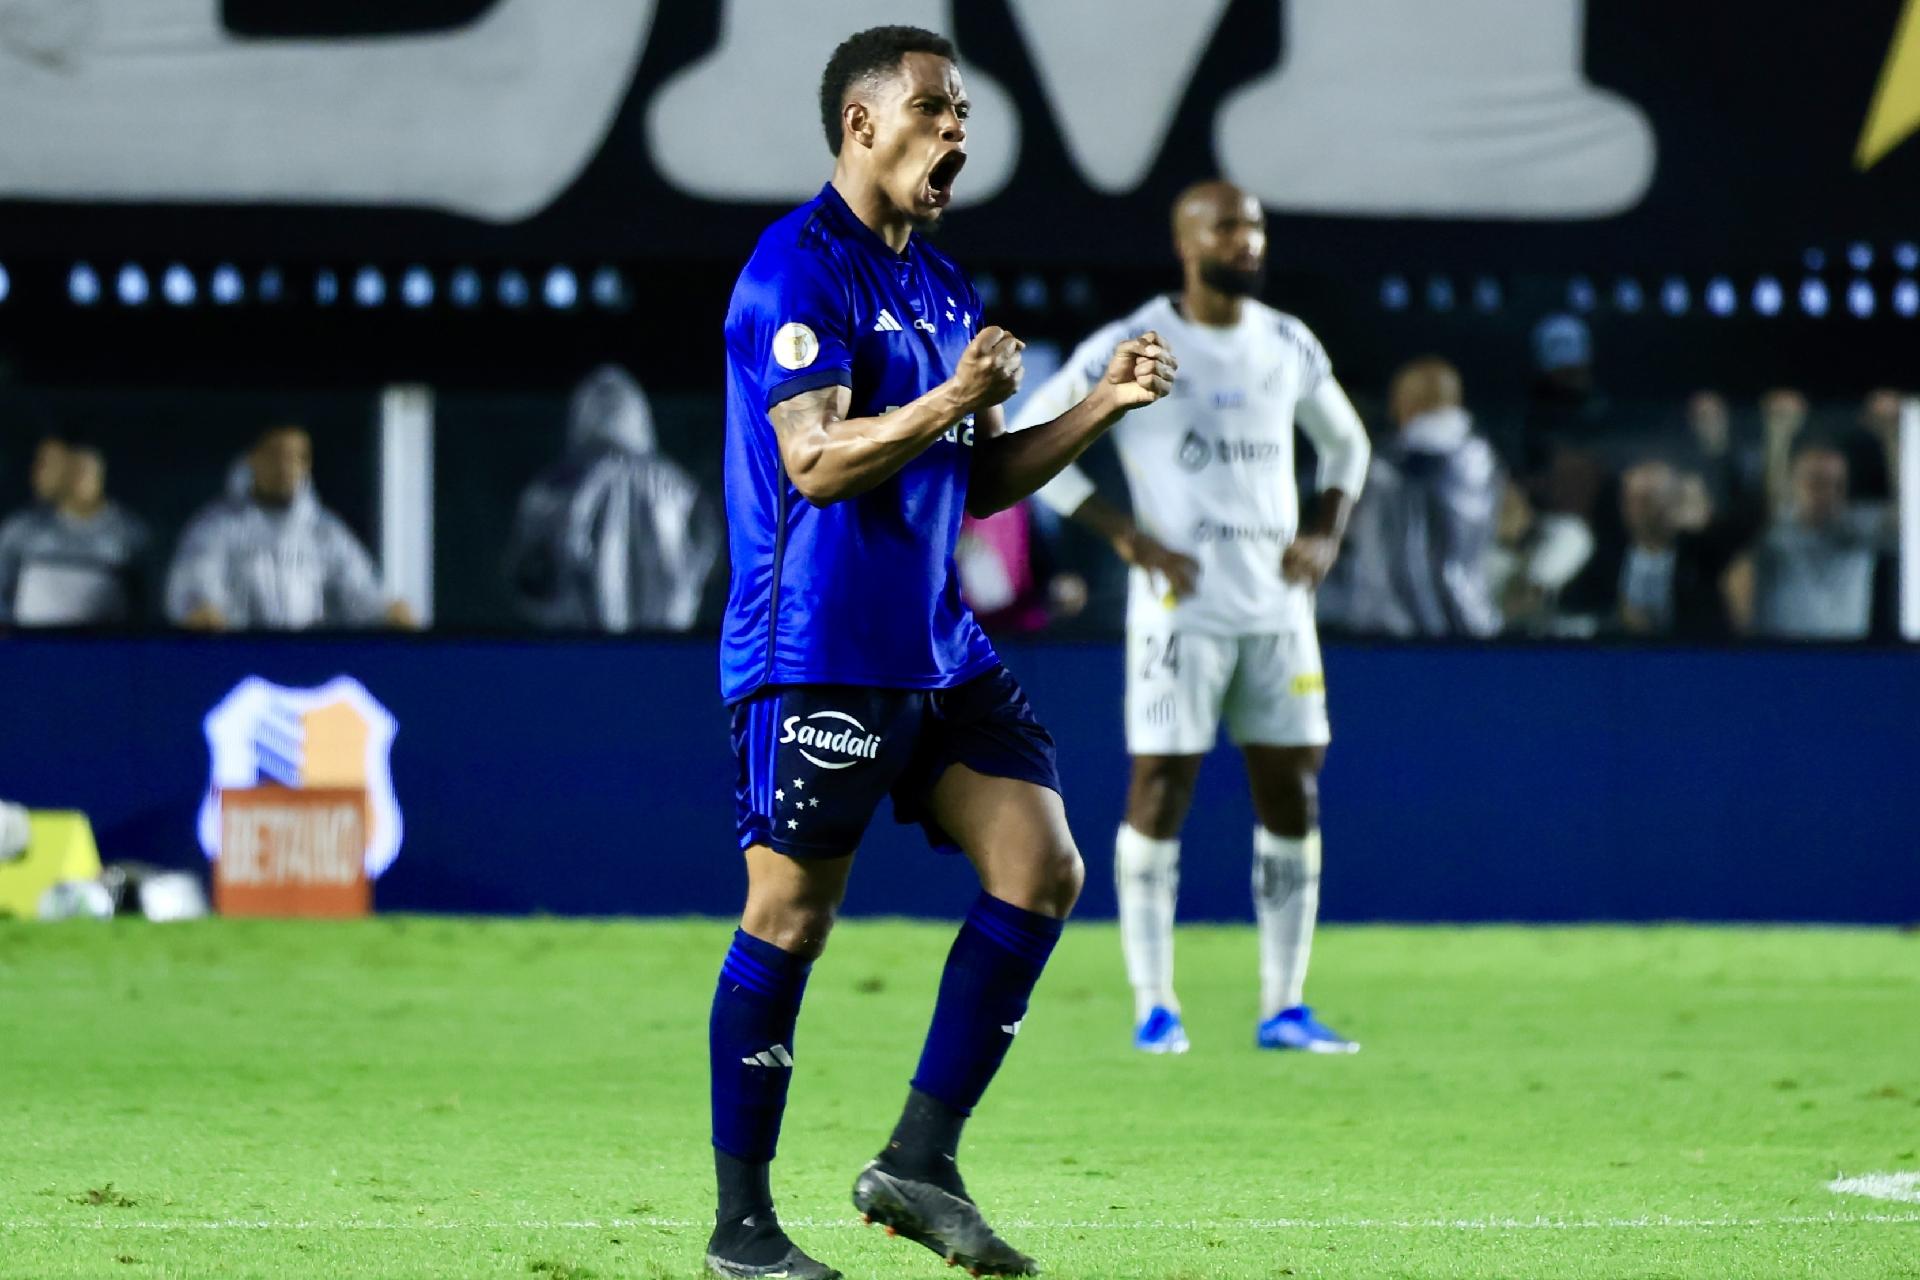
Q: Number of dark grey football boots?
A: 2